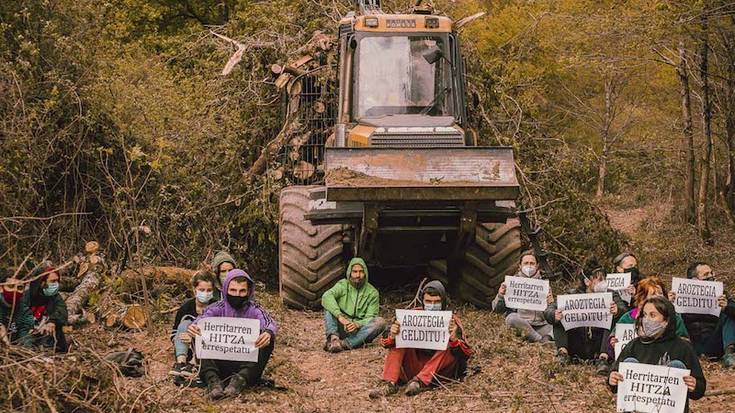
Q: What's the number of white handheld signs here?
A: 8